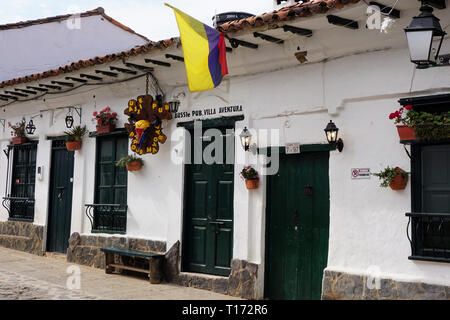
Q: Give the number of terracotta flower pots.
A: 7